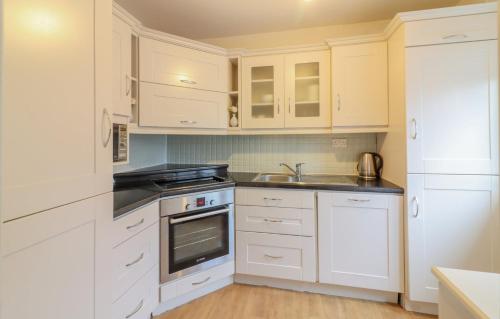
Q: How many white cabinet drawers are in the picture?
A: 7